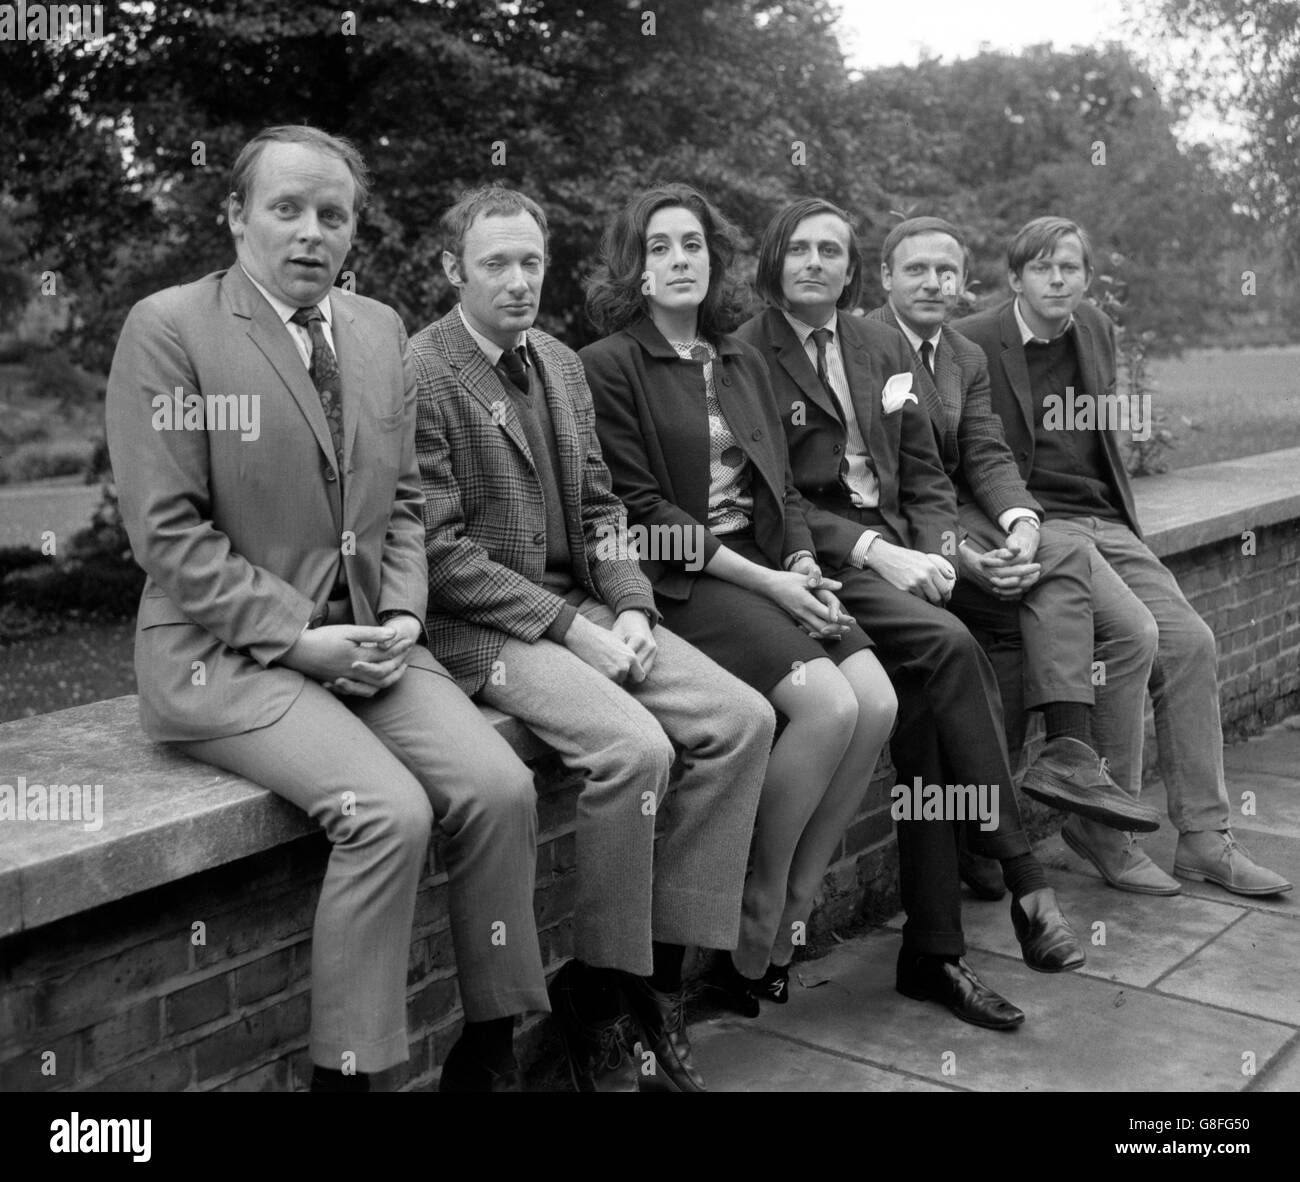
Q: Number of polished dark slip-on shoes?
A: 2